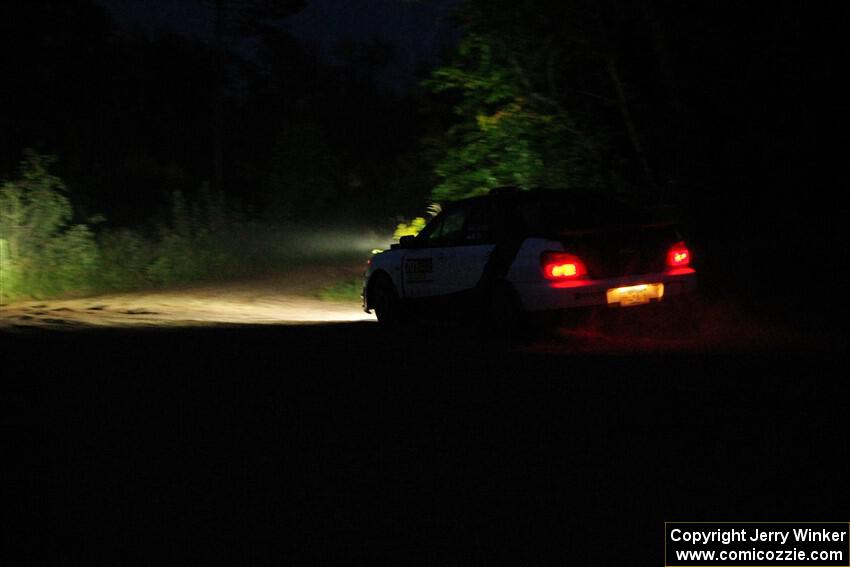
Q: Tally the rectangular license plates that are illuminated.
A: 1